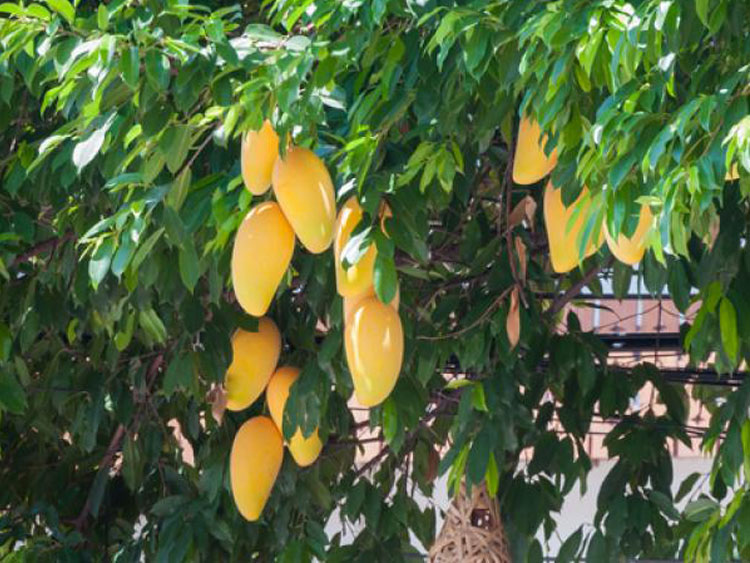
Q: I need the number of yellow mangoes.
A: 12